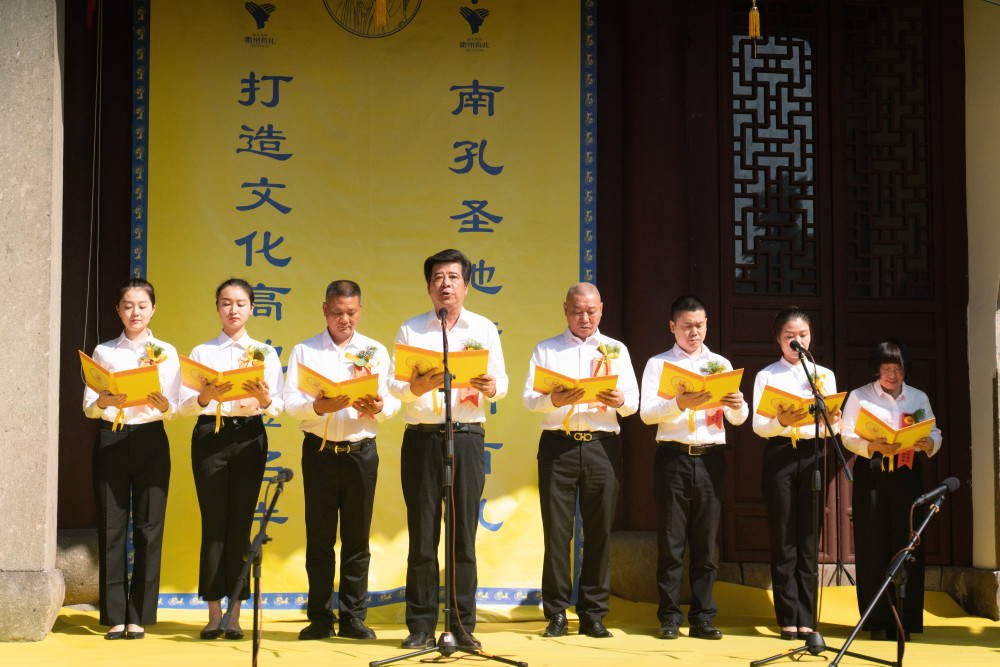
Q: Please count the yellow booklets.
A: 8